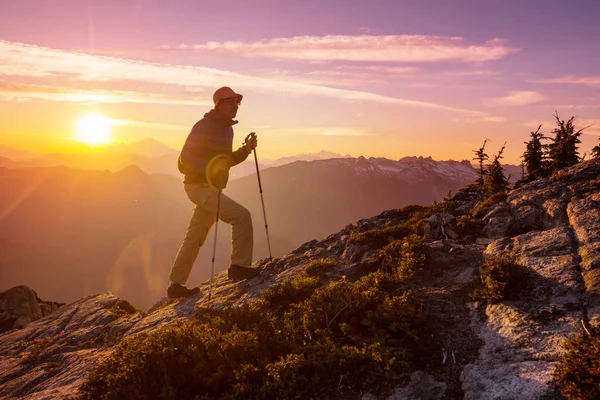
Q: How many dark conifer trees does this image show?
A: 5